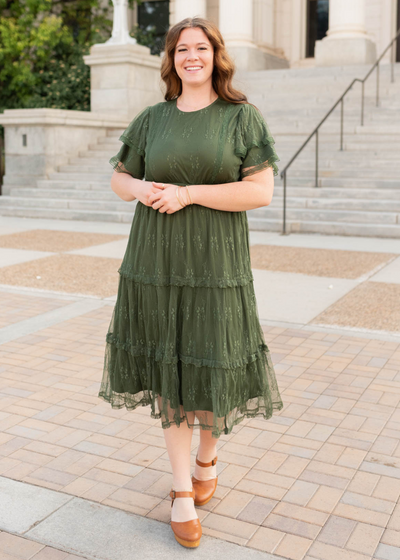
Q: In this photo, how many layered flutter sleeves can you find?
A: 2